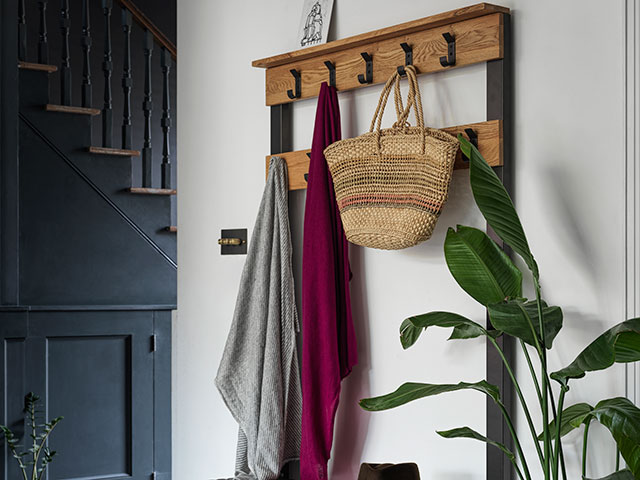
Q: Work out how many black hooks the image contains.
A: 7